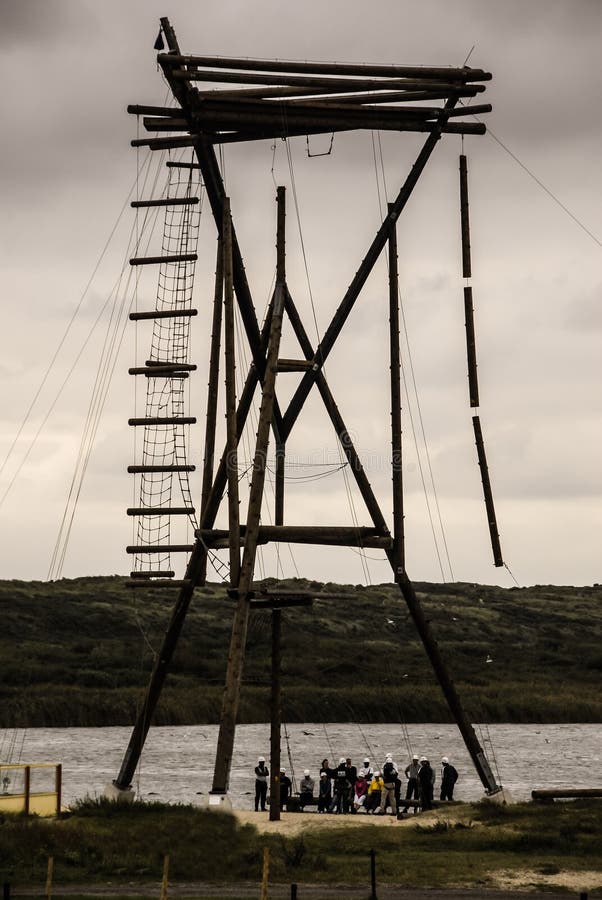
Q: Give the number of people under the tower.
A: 15